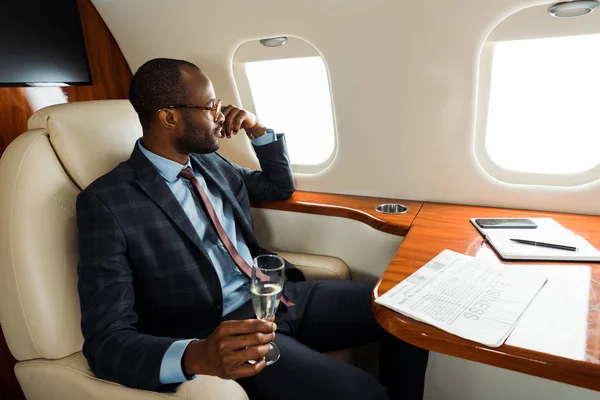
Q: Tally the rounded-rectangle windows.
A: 2